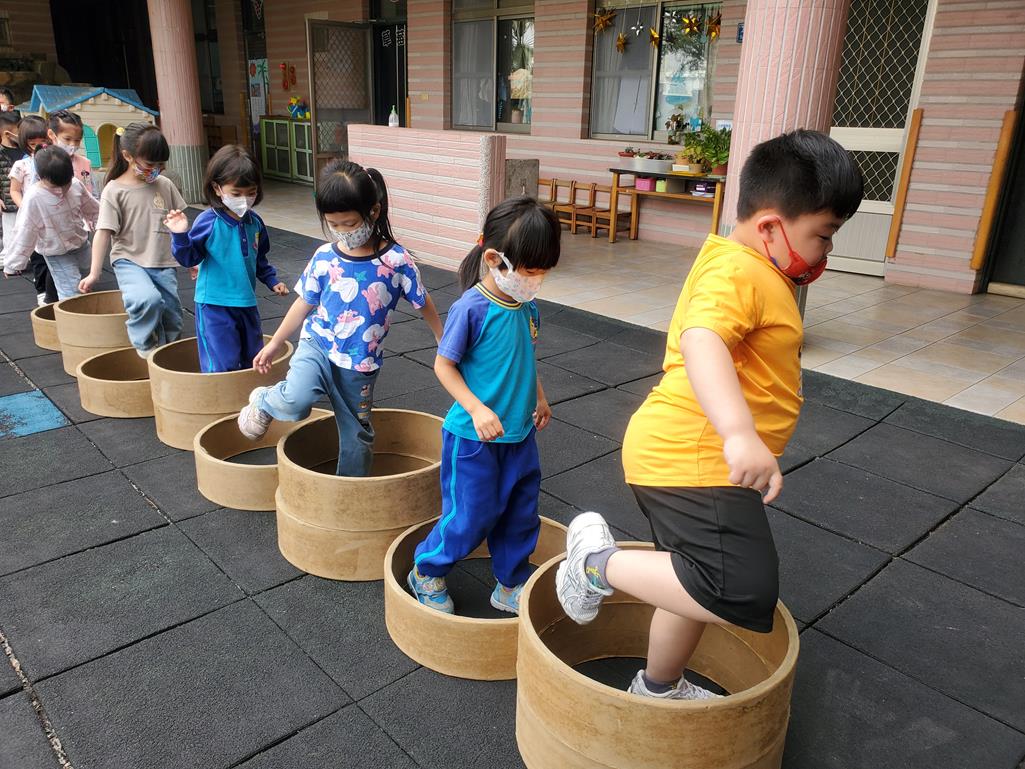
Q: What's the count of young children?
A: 10